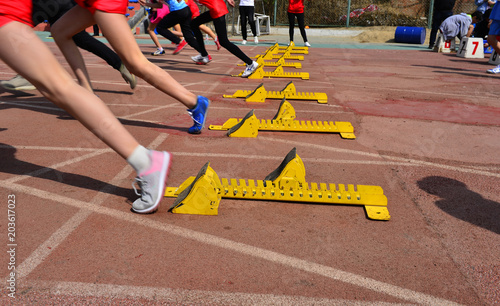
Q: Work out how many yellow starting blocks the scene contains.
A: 8